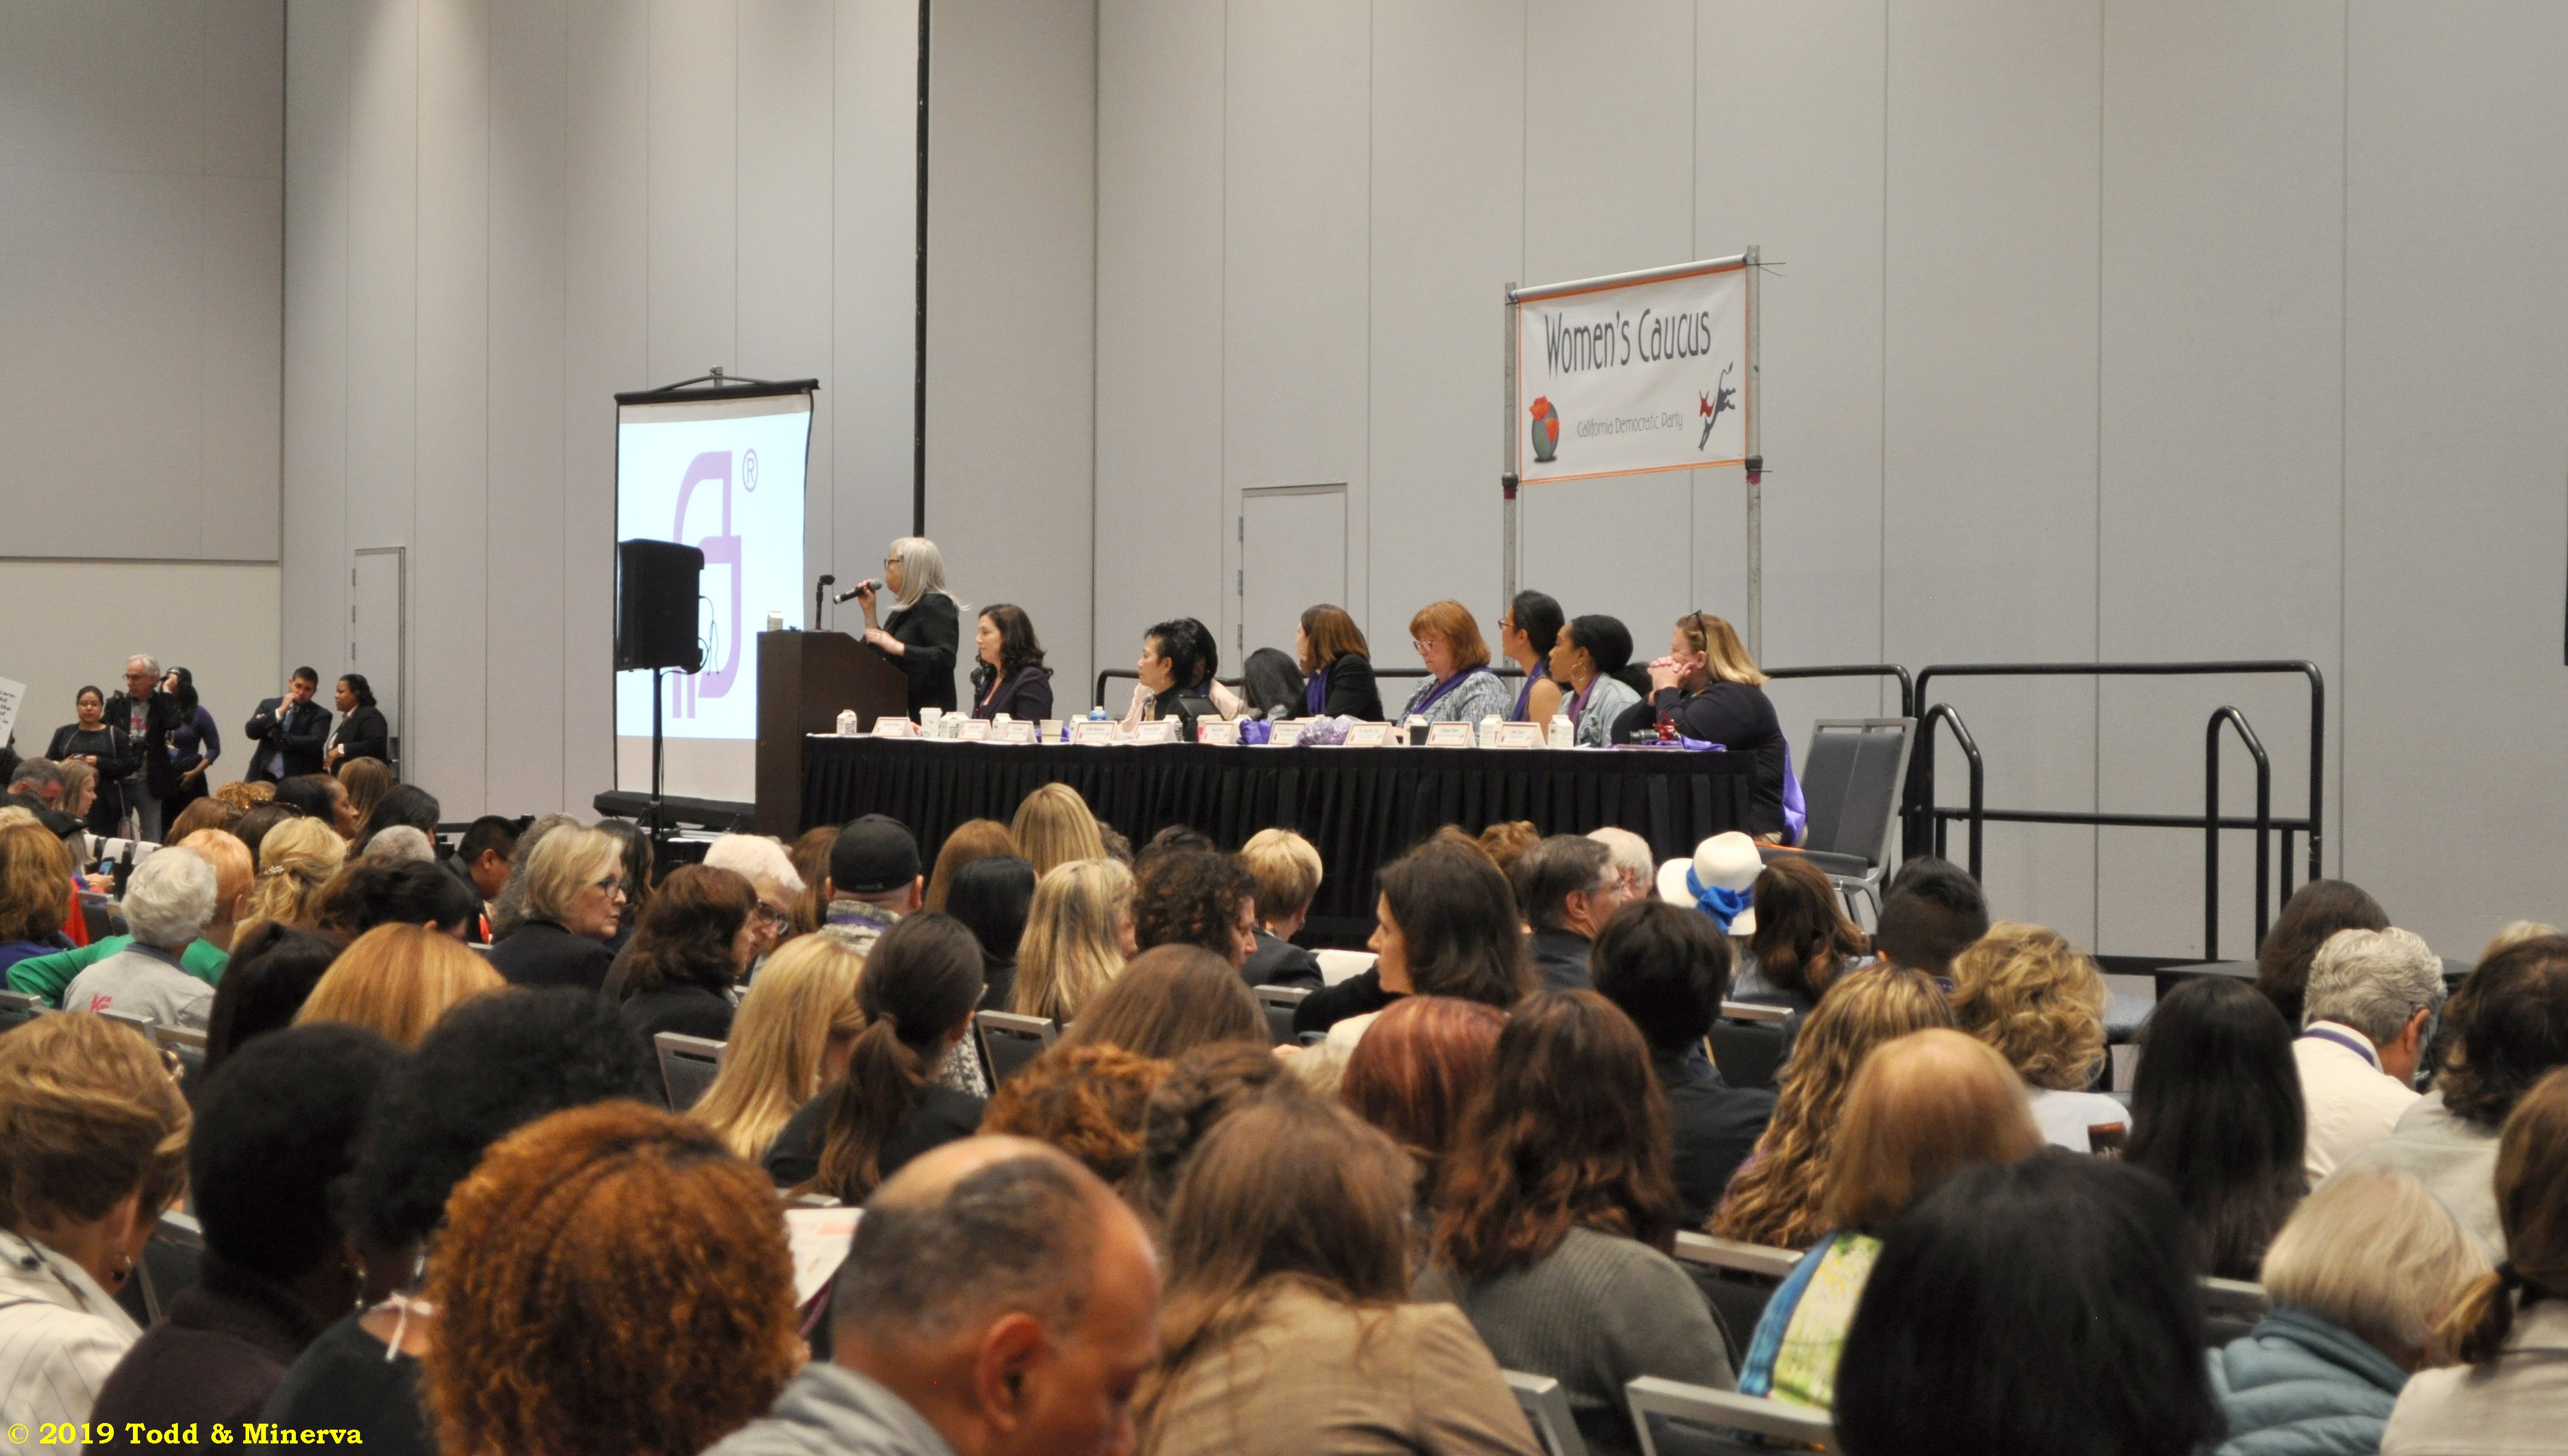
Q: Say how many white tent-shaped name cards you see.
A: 10